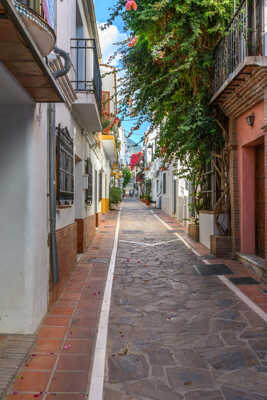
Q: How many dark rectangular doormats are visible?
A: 2